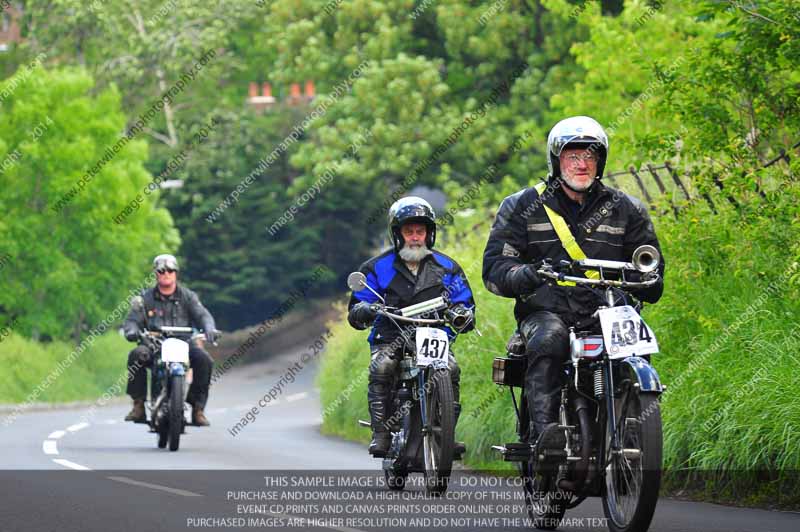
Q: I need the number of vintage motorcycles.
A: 3